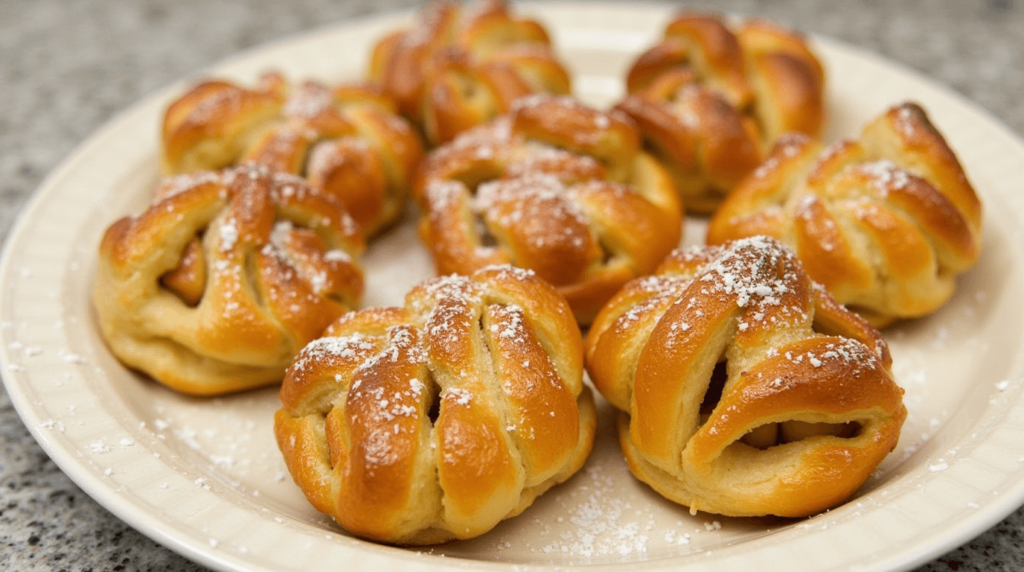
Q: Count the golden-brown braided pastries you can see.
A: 8